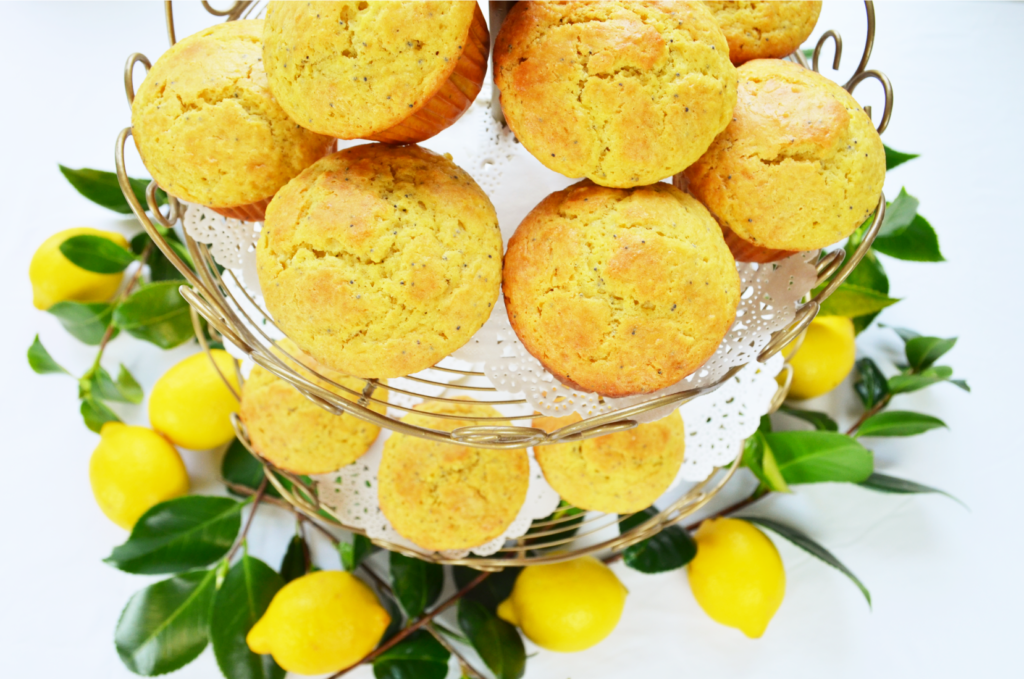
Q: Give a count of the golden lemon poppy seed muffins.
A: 10